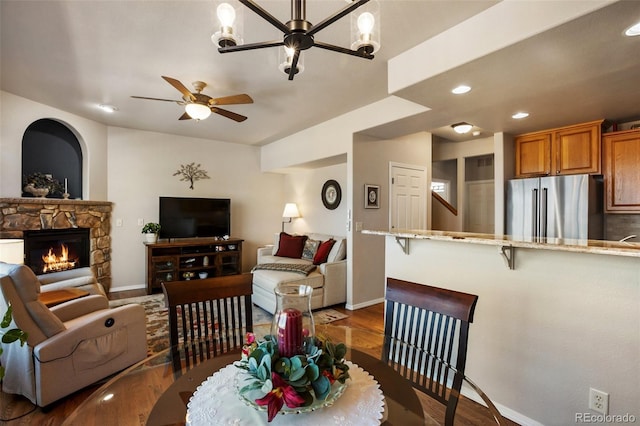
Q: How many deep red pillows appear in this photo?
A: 2